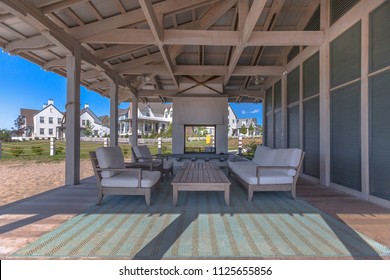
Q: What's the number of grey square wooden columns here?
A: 3